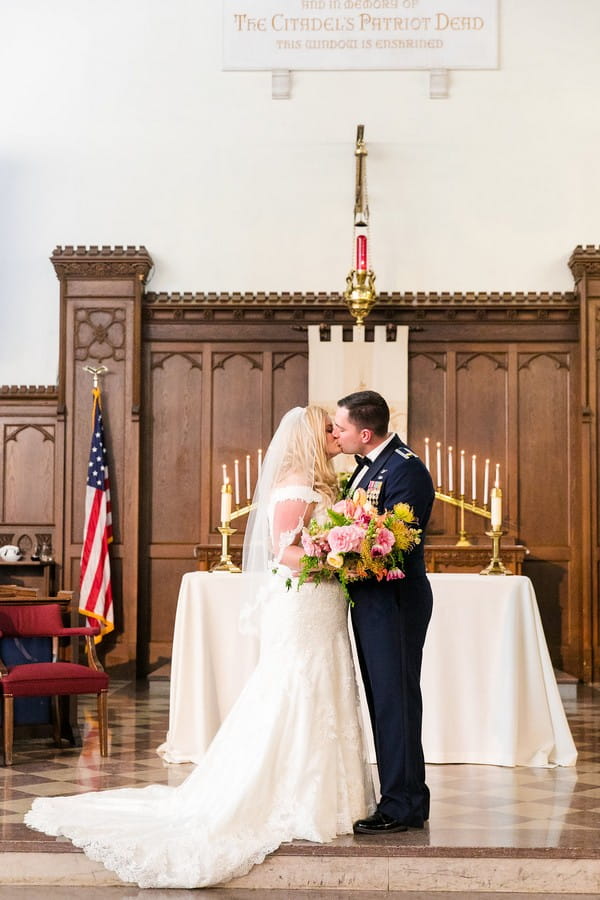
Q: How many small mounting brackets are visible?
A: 2